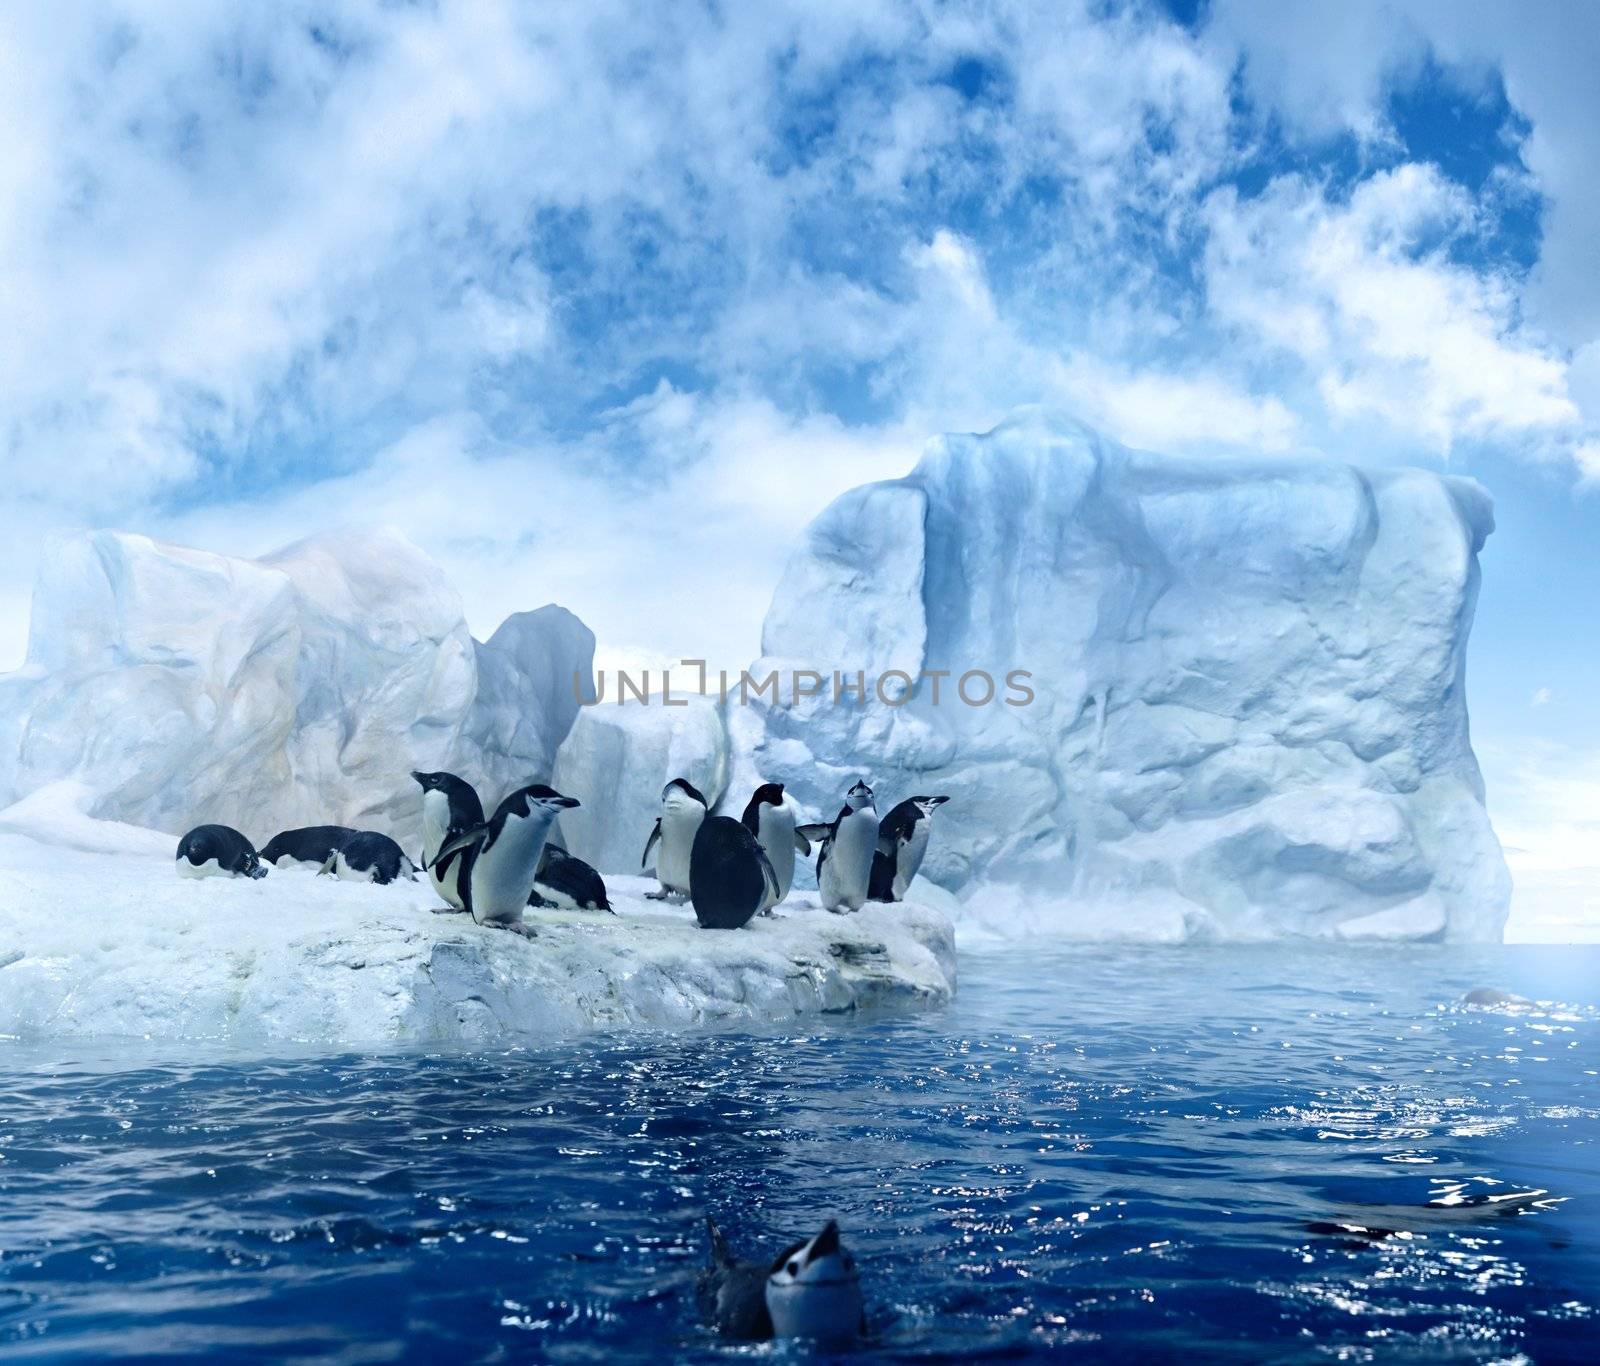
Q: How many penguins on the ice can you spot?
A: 11